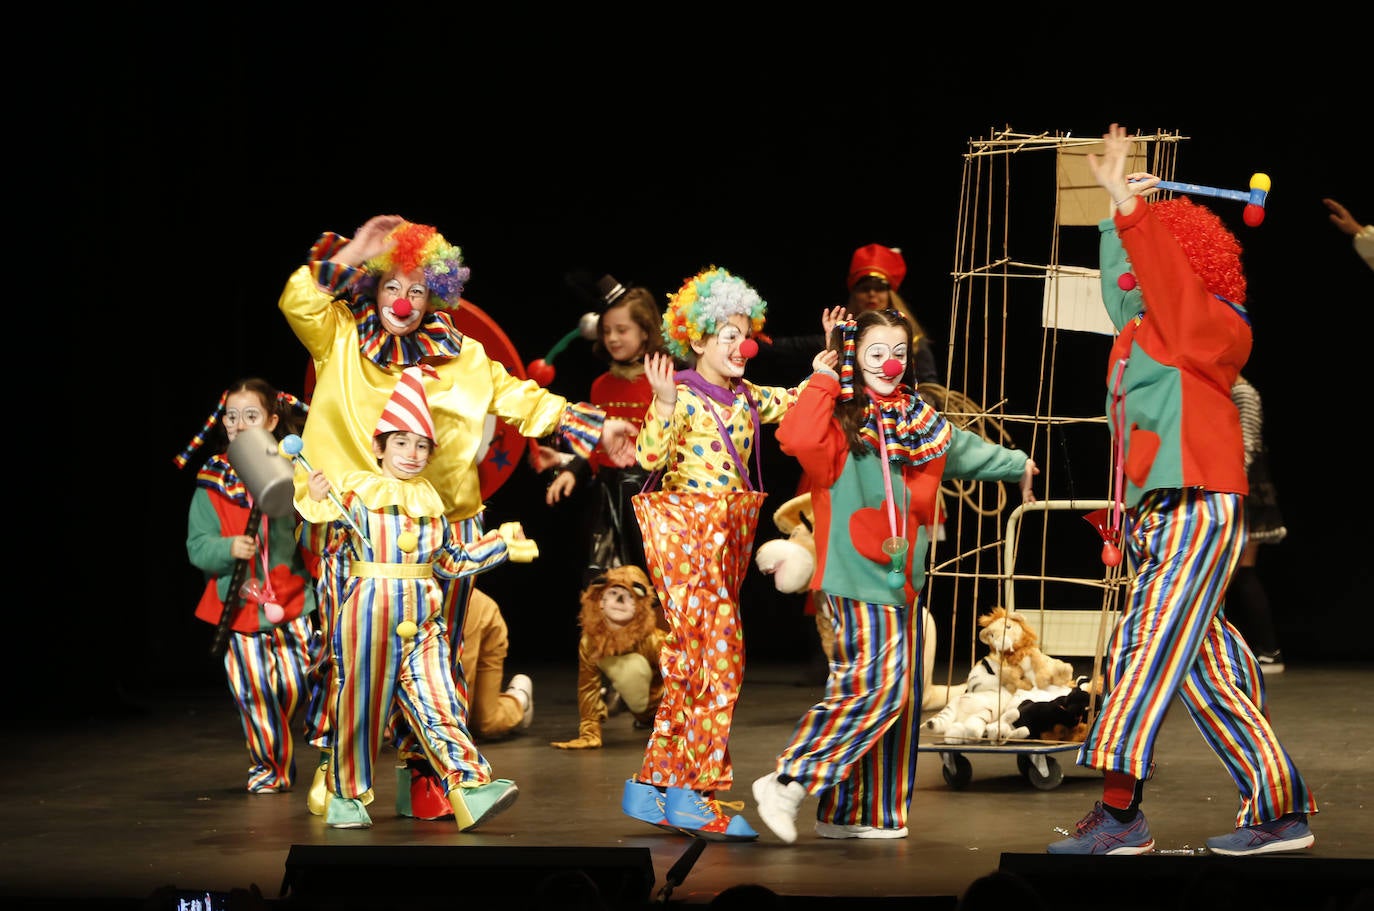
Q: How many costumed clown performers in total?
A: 6